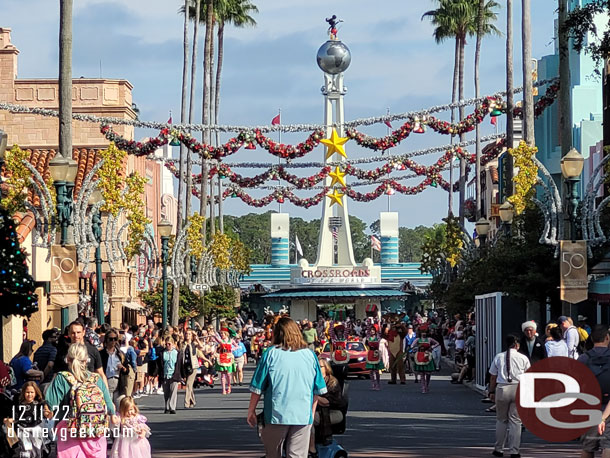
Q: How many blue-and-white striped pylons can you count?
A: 2